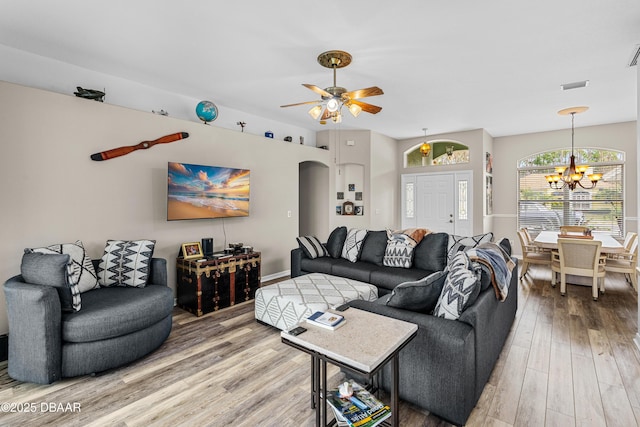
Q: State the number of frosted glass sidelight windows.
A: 2